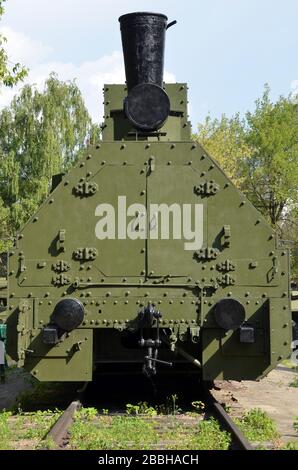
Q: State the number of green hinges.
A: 8